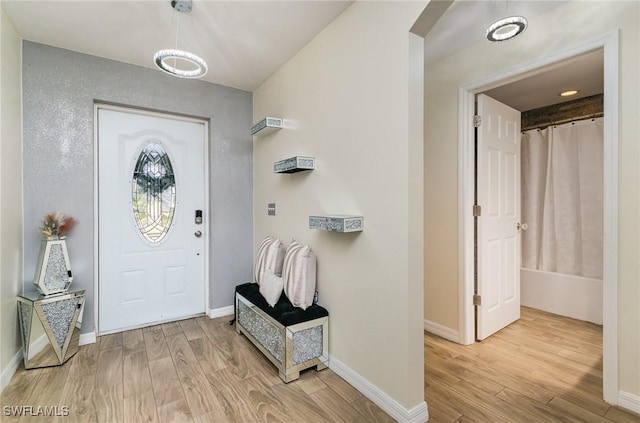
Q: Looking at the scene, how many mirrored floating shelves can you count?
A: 3